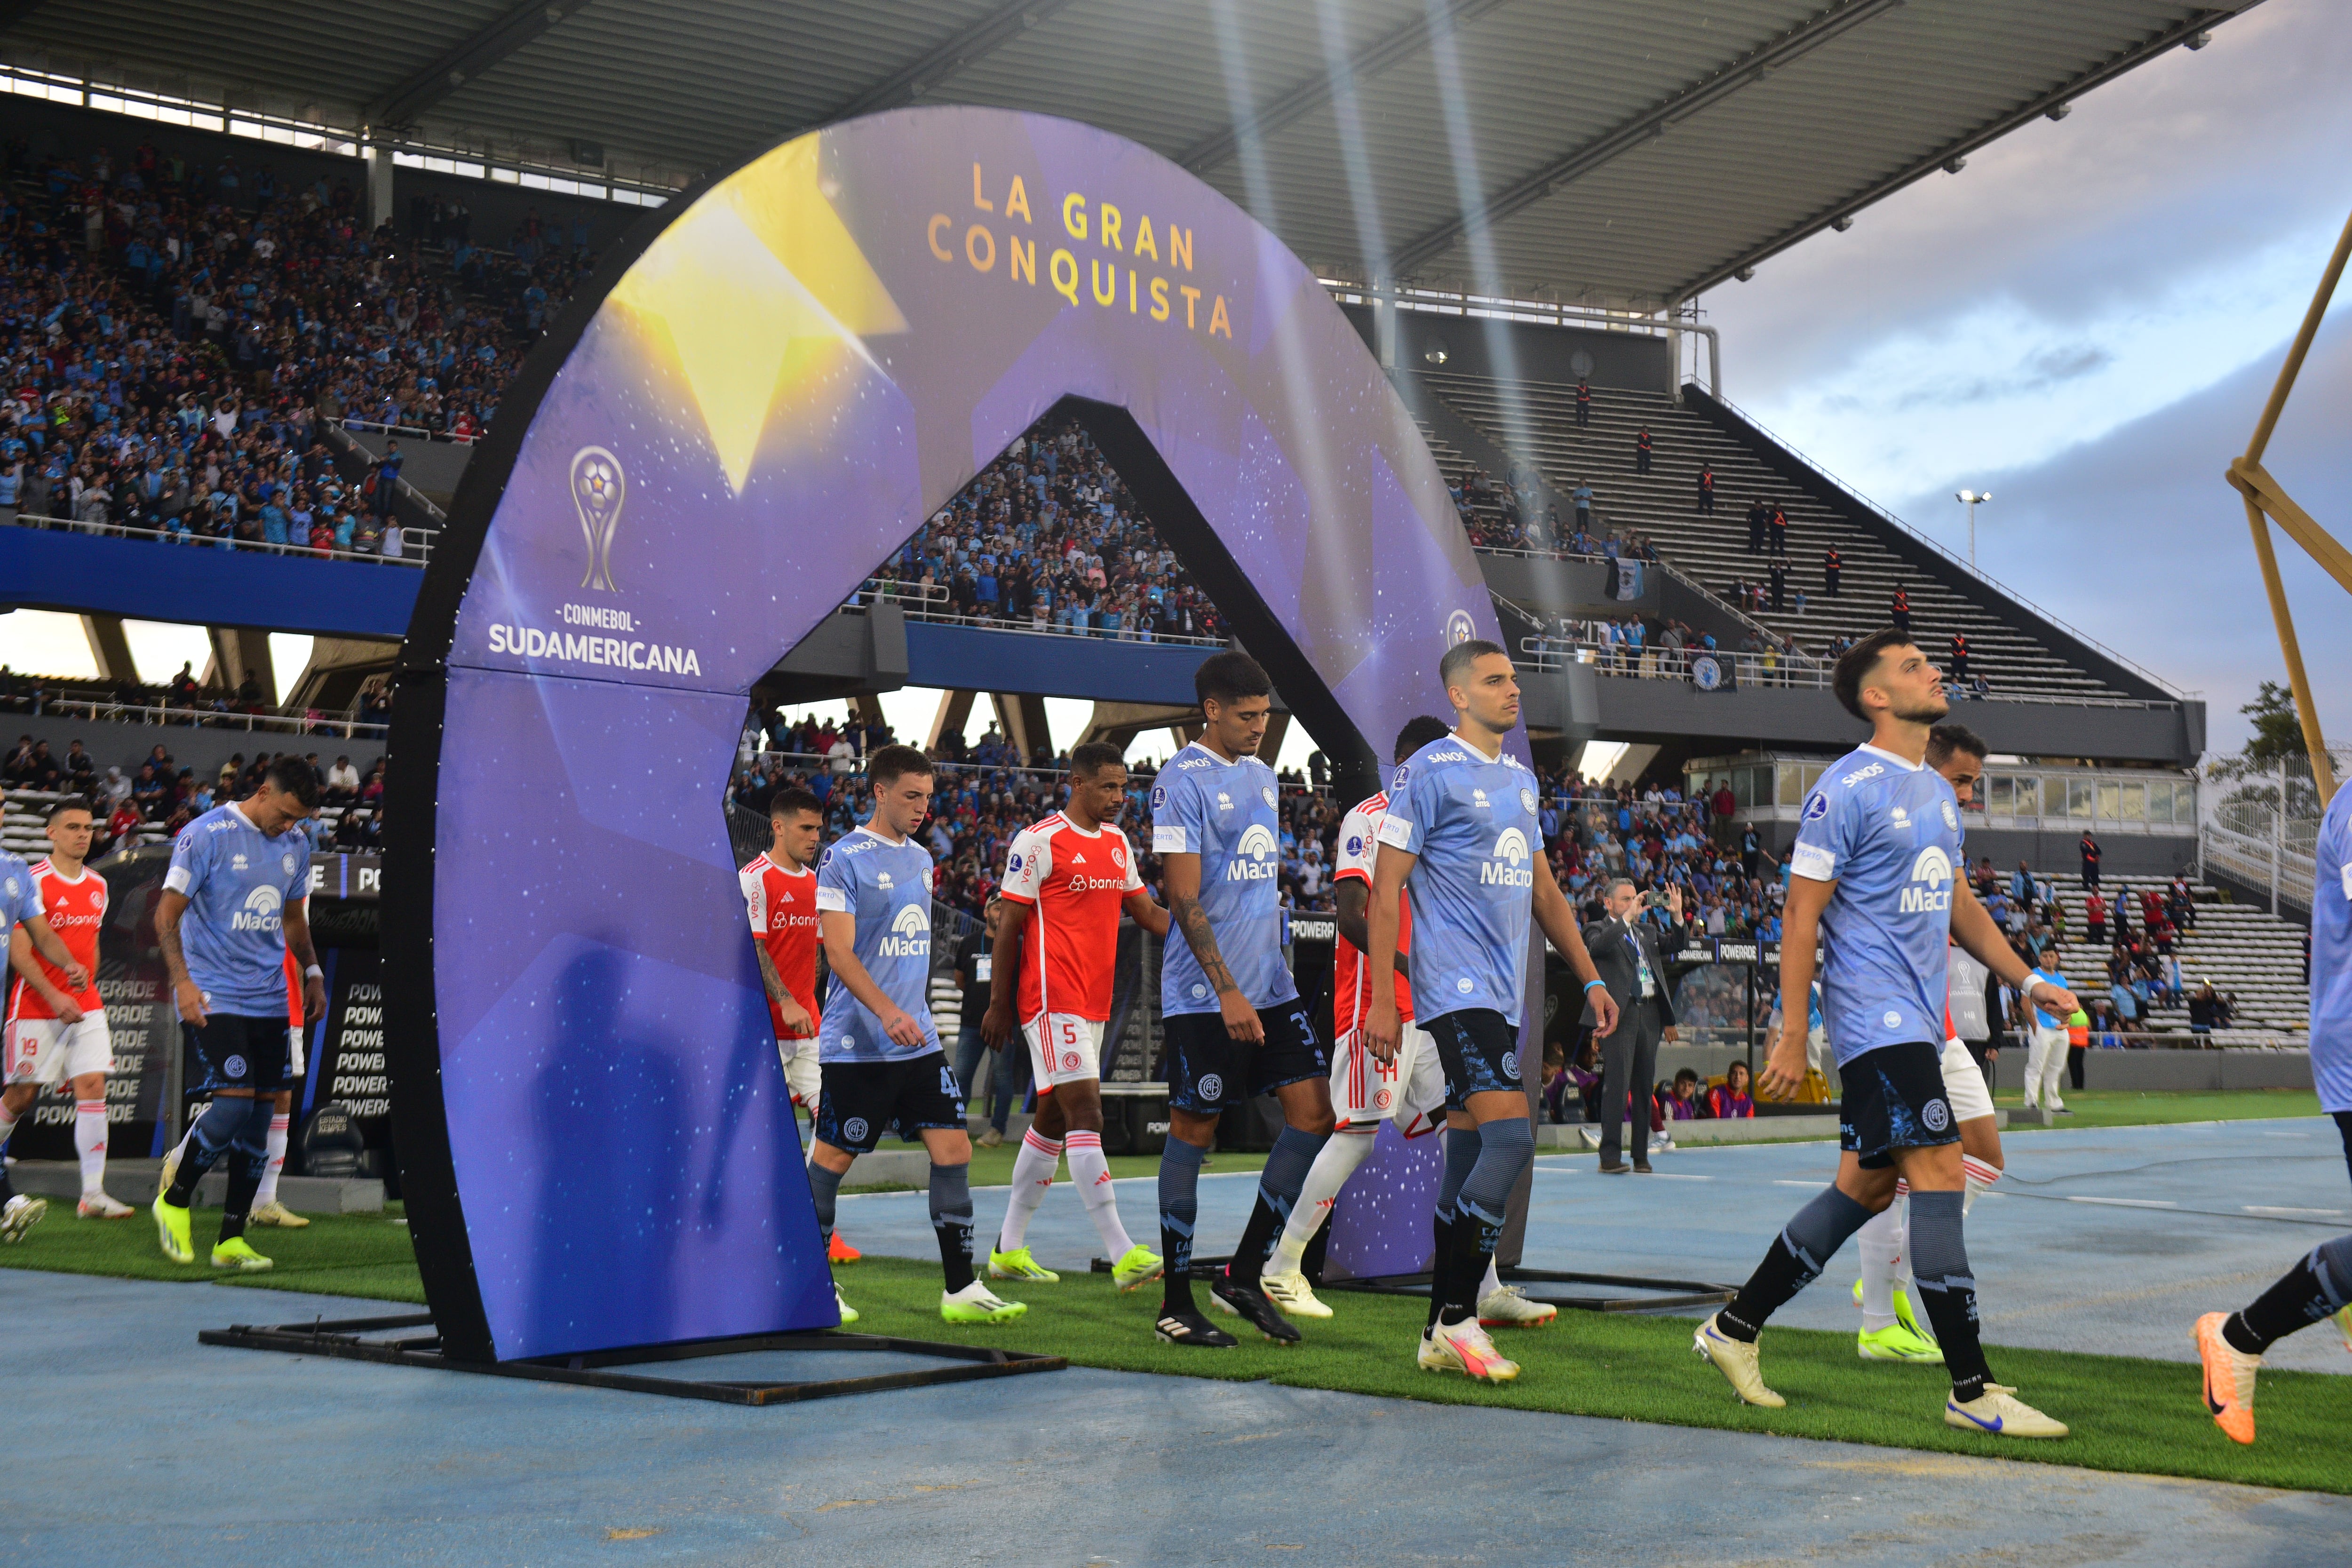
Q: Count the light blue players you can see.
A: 7